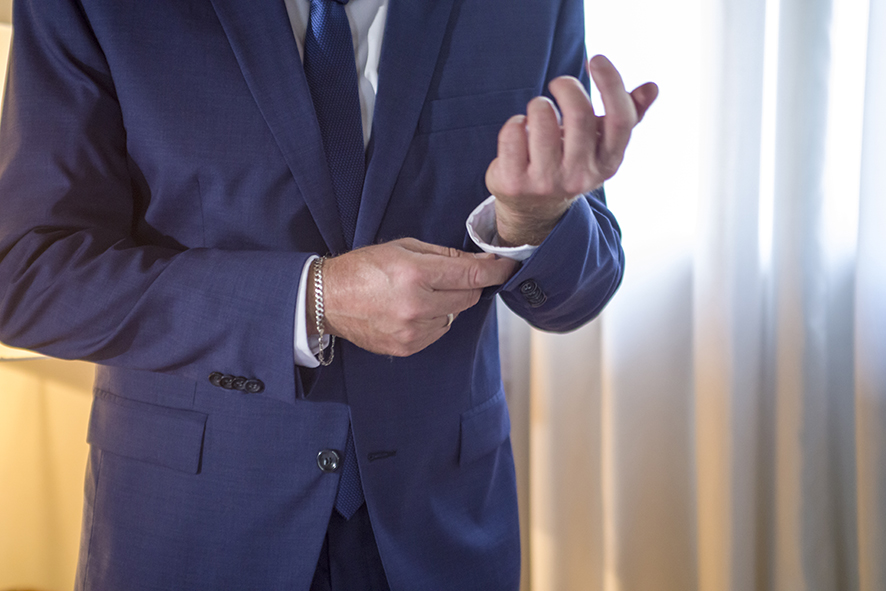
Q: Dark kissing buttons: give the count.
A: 8